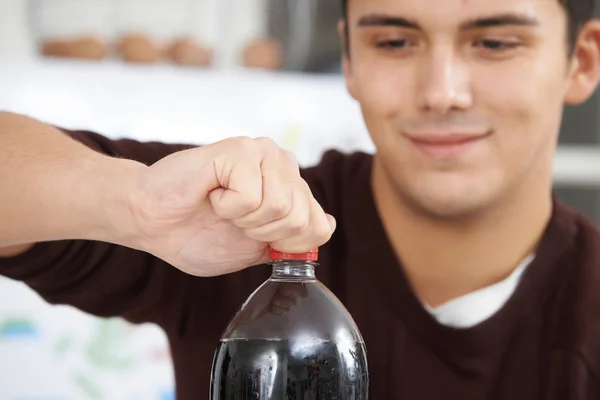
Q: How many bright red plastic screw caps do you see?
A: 1